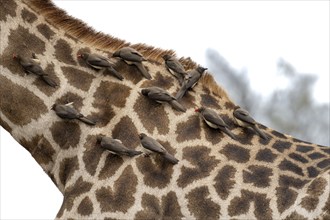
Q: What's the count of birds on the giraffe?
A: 11